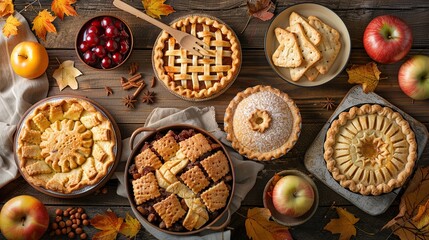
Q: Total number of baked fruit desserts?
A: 5